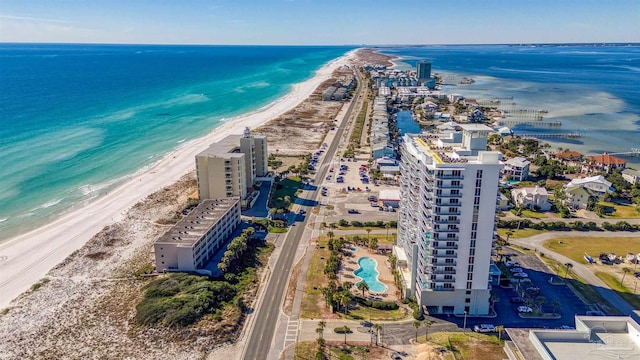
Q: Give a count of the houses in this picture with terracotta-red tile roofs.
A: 2